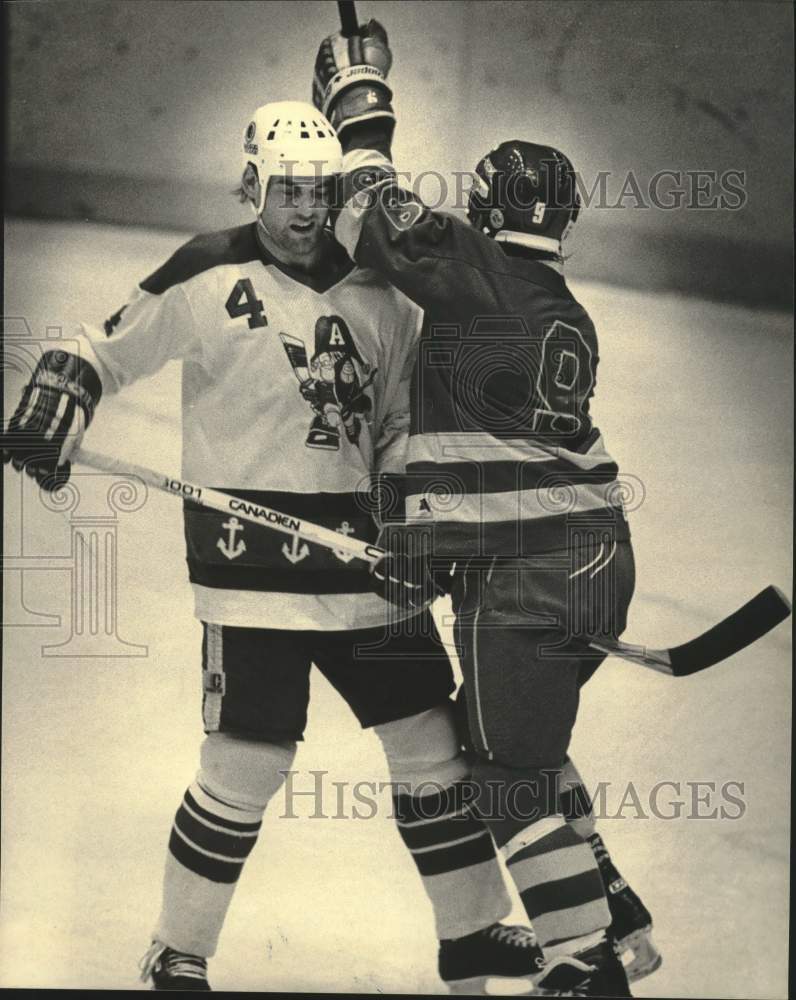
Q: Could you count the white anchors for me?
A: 3